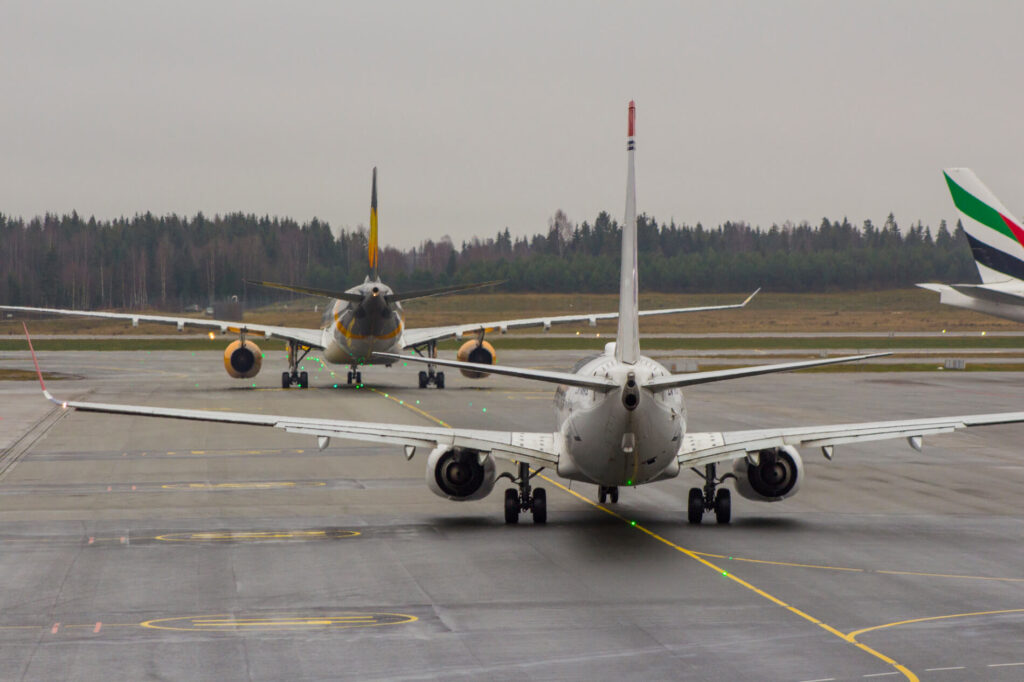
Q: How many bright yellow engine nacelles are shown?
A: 2